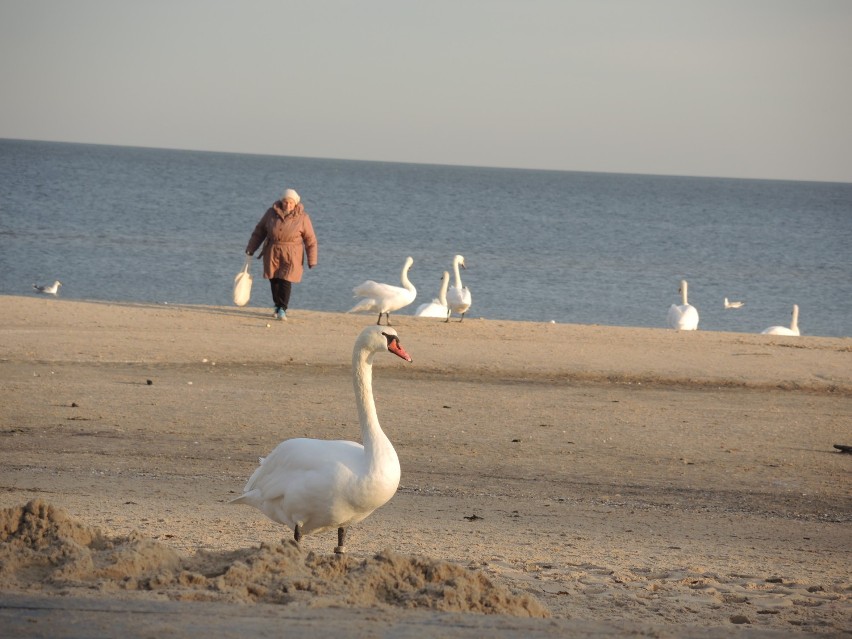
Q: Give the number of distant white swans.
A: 5